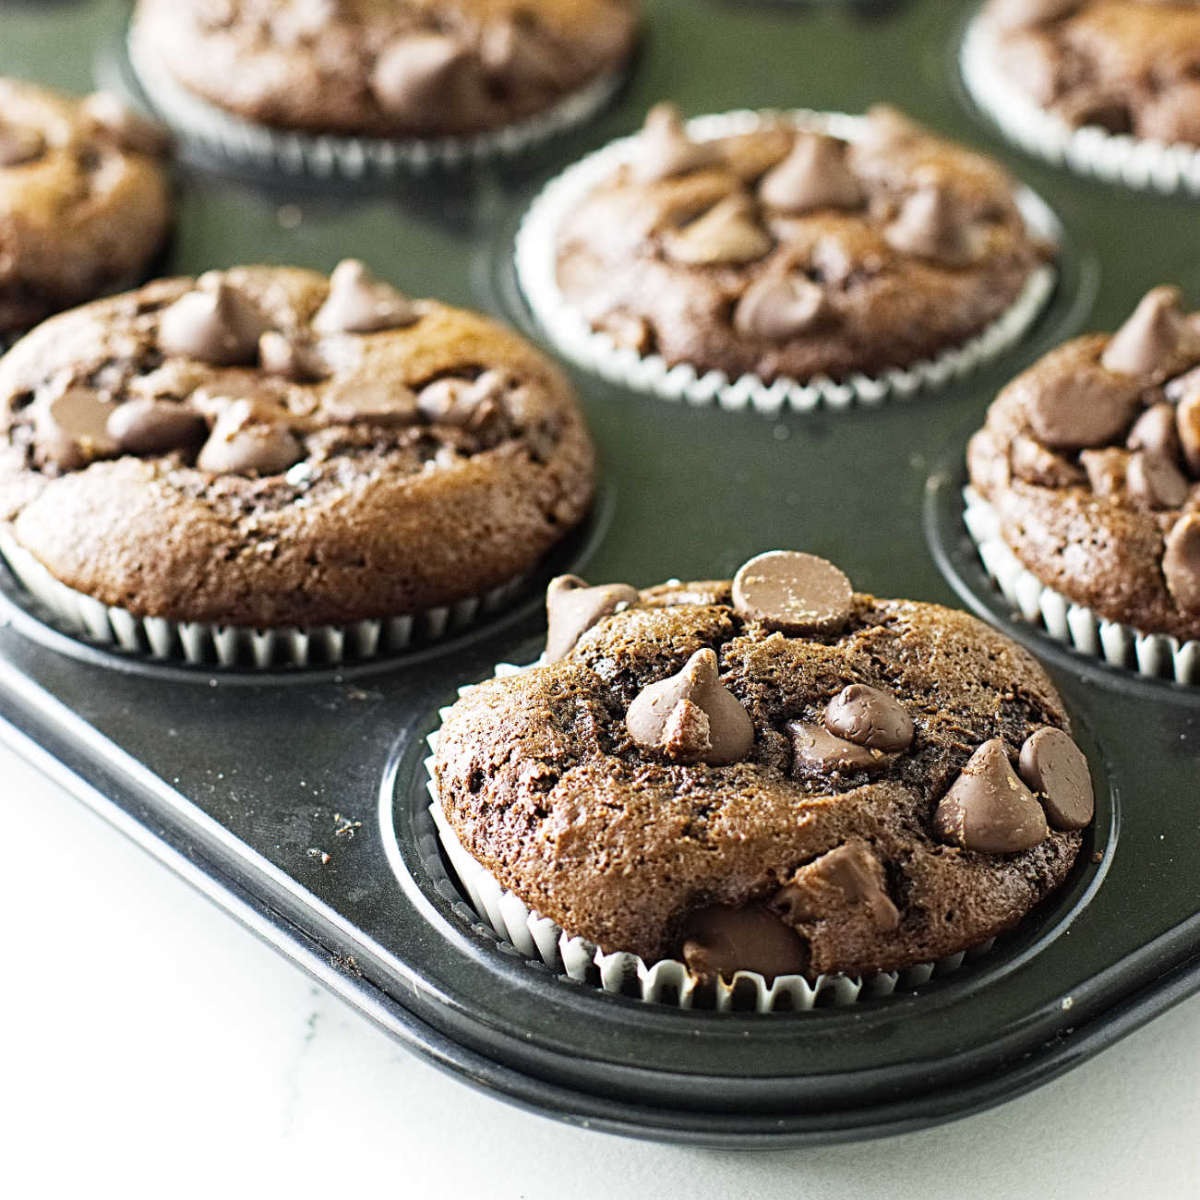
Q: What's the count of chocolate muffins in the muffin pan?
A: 7